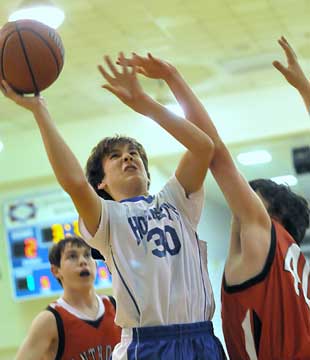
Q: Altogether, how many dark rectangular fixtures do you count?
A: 1